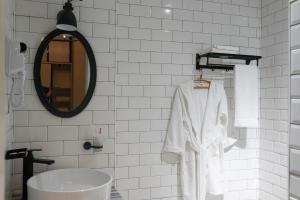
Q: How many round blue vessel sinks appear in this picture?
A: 0